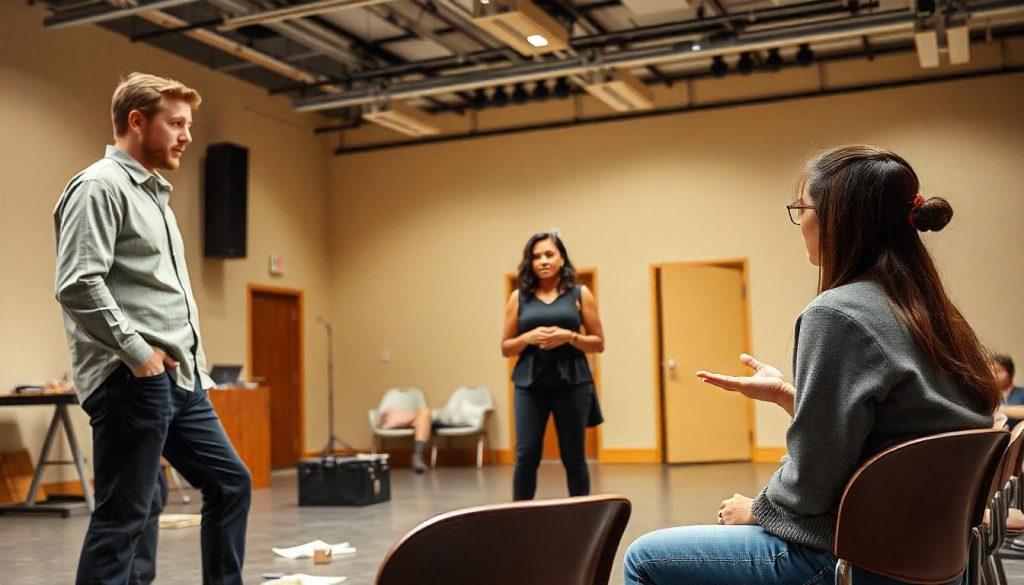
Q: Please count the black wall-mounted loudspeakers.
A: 1